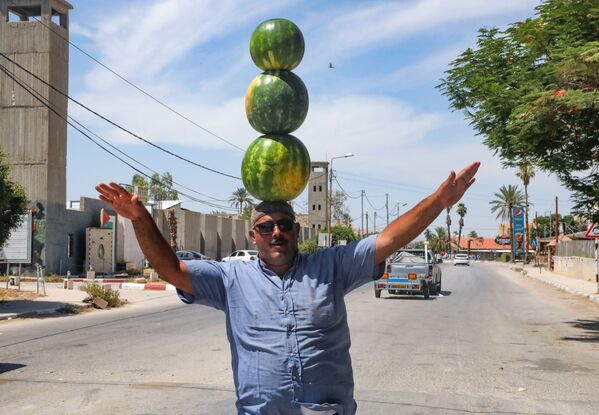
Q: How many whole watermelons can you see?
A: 3